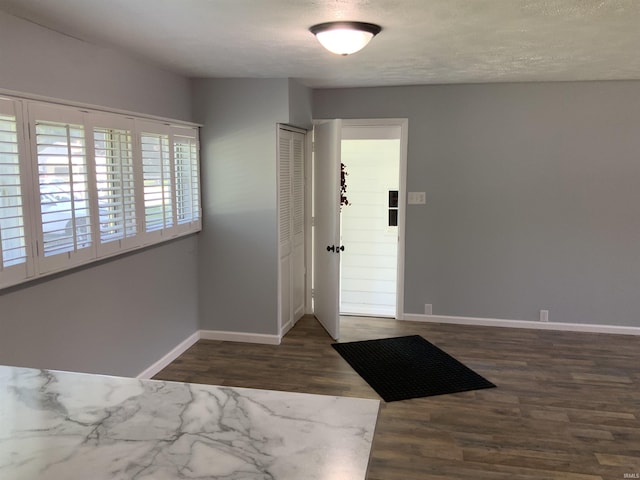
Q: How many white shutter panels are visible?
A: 5